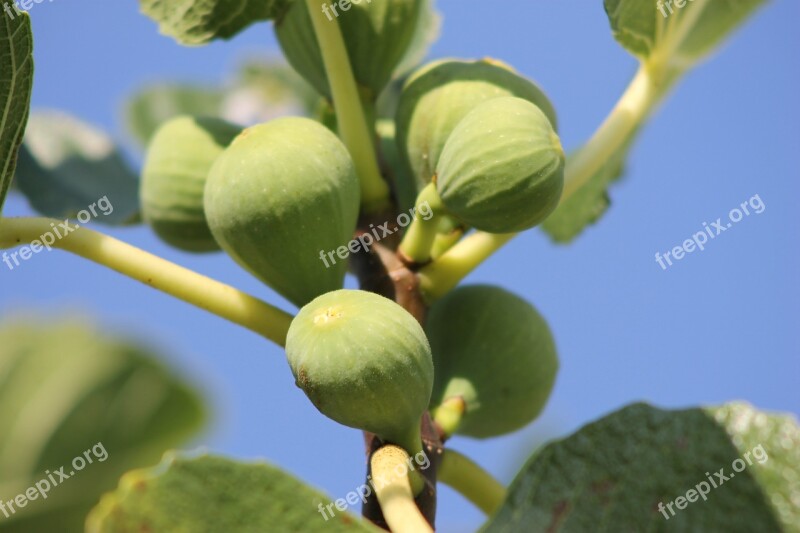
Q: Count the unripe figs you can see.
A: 7